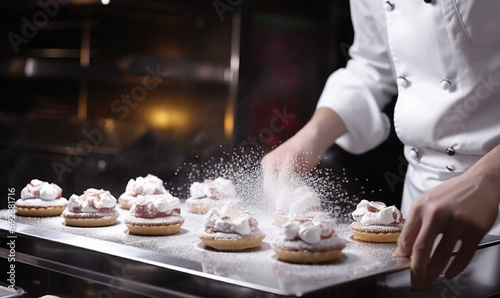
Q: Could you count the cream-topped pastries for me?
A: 9